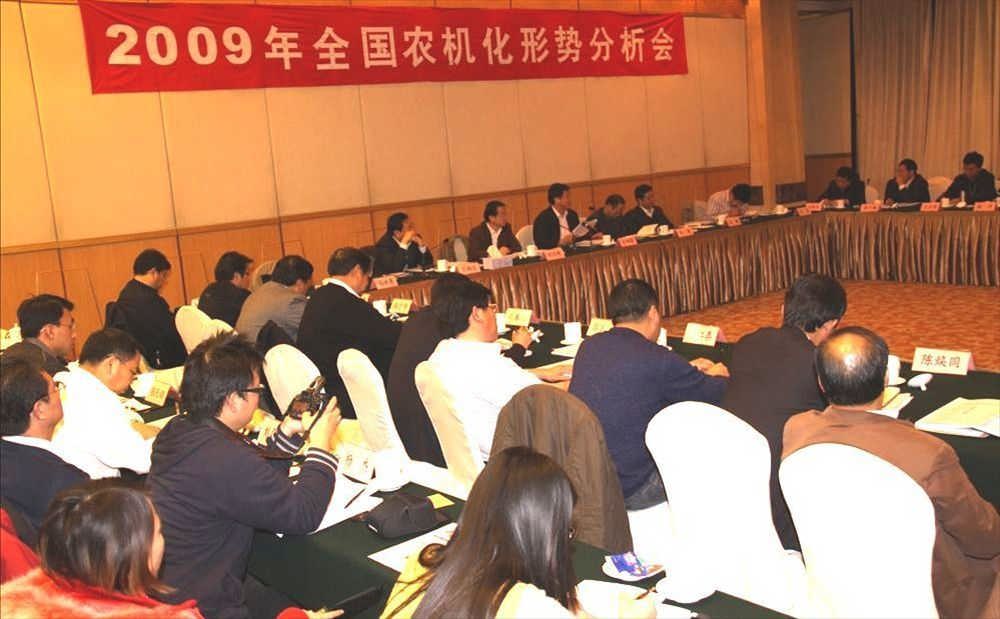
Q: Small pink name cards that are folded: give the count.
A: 11